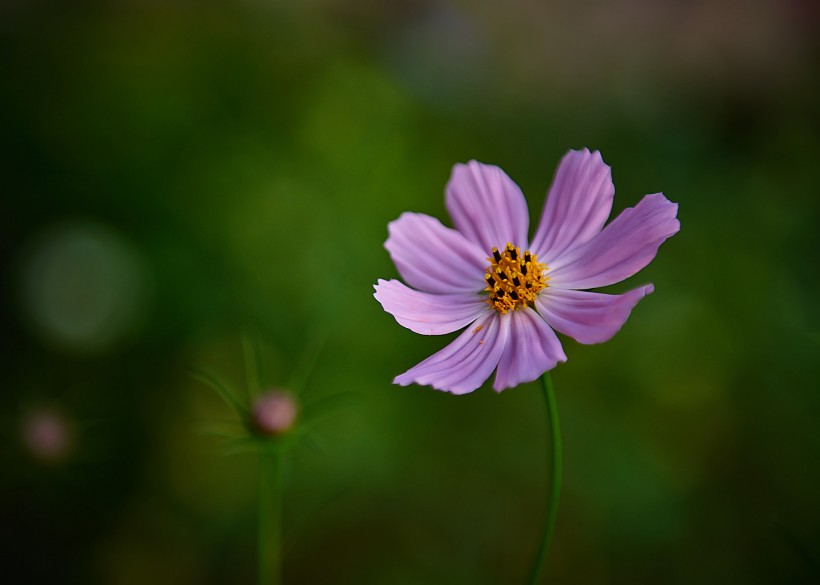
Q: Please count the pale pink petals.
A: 8